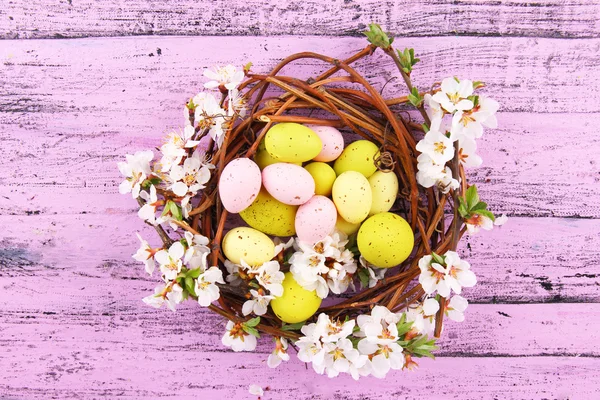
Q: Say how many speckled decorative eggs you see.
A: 15